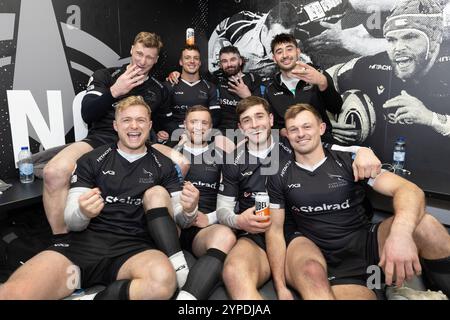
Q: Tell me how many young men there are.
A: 8